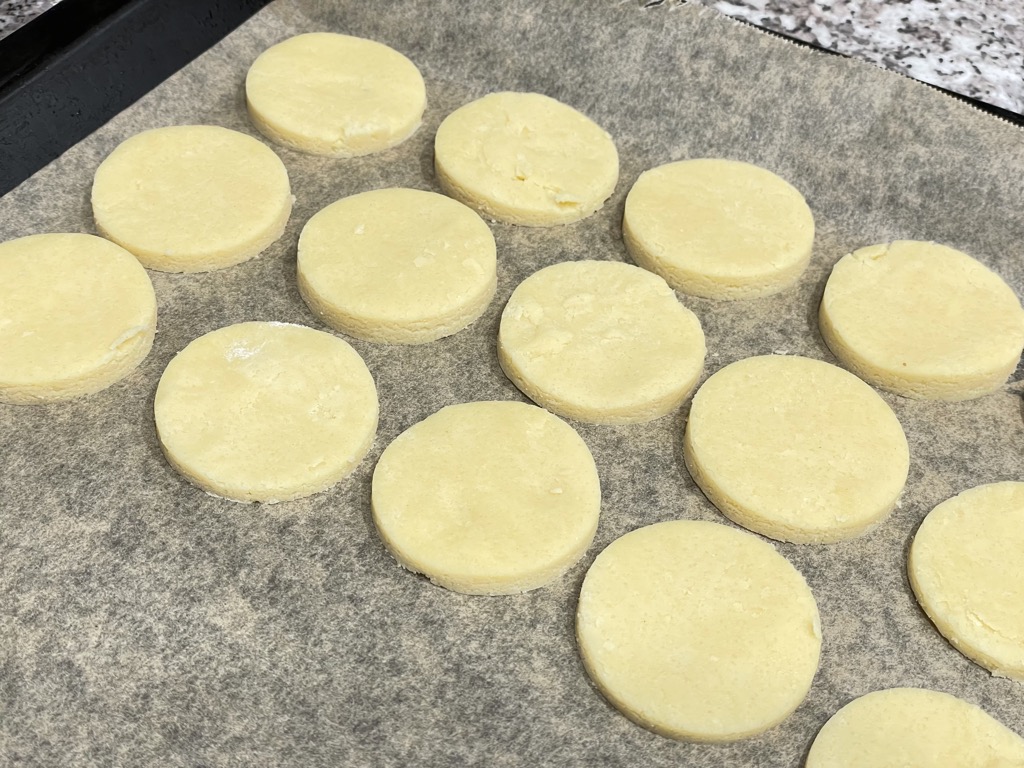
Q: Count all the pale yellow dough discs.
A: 14